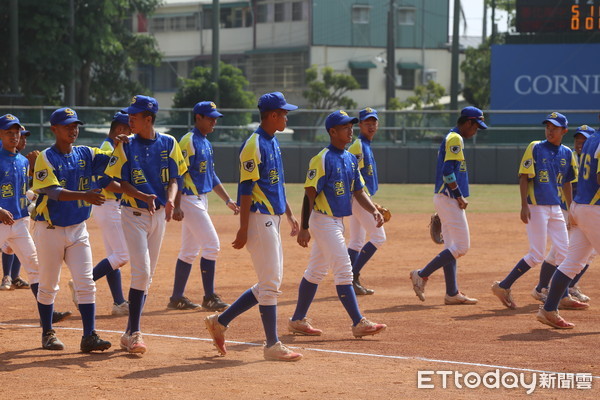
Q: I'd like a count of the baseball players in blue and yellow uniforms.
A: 13